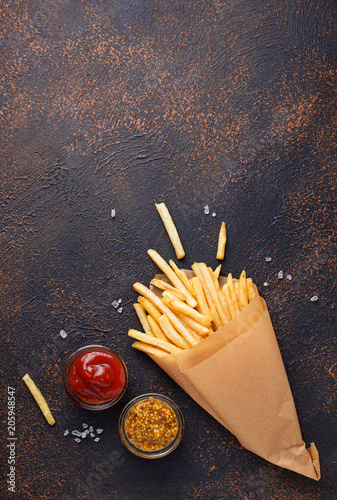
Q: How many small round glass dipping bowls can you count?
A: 2